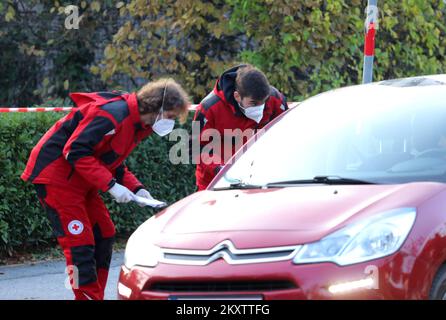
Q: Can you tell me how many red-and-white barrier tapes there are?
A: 1